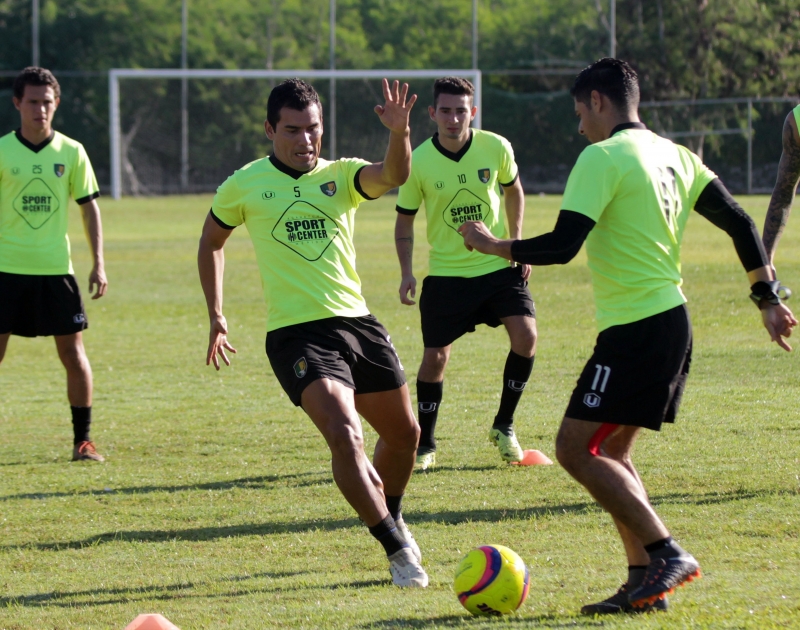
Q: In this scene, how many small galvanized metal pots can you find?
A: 0